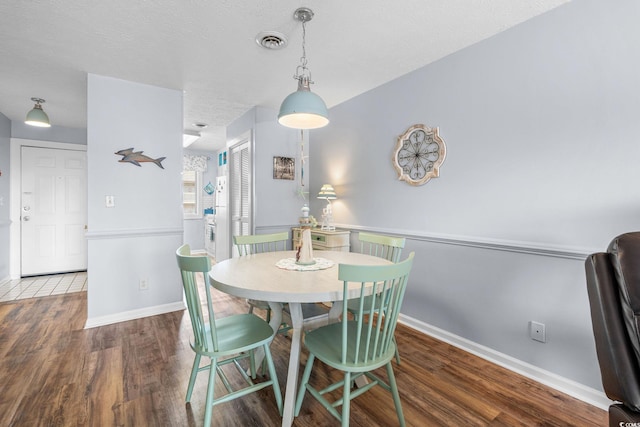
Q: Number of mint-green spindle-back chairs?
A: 4